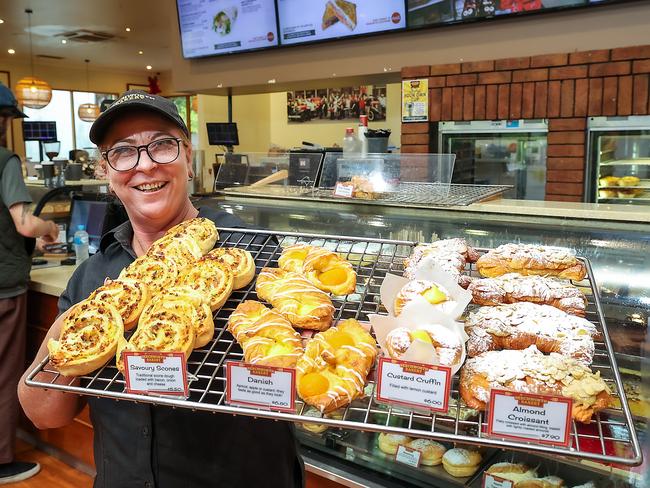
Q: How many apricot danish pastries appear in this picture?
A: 2